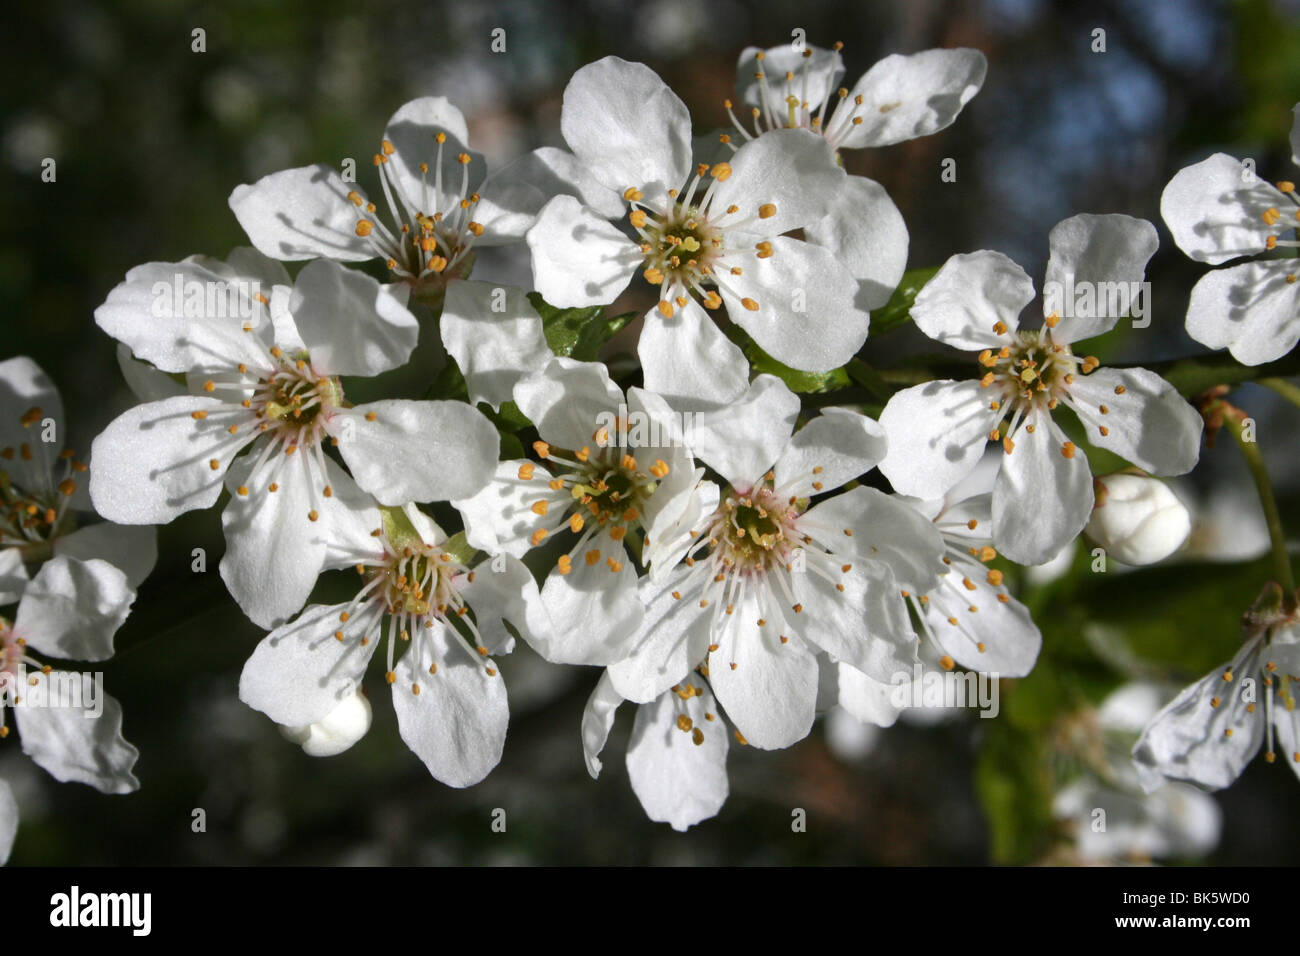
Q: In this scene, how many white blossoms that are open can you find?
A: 14